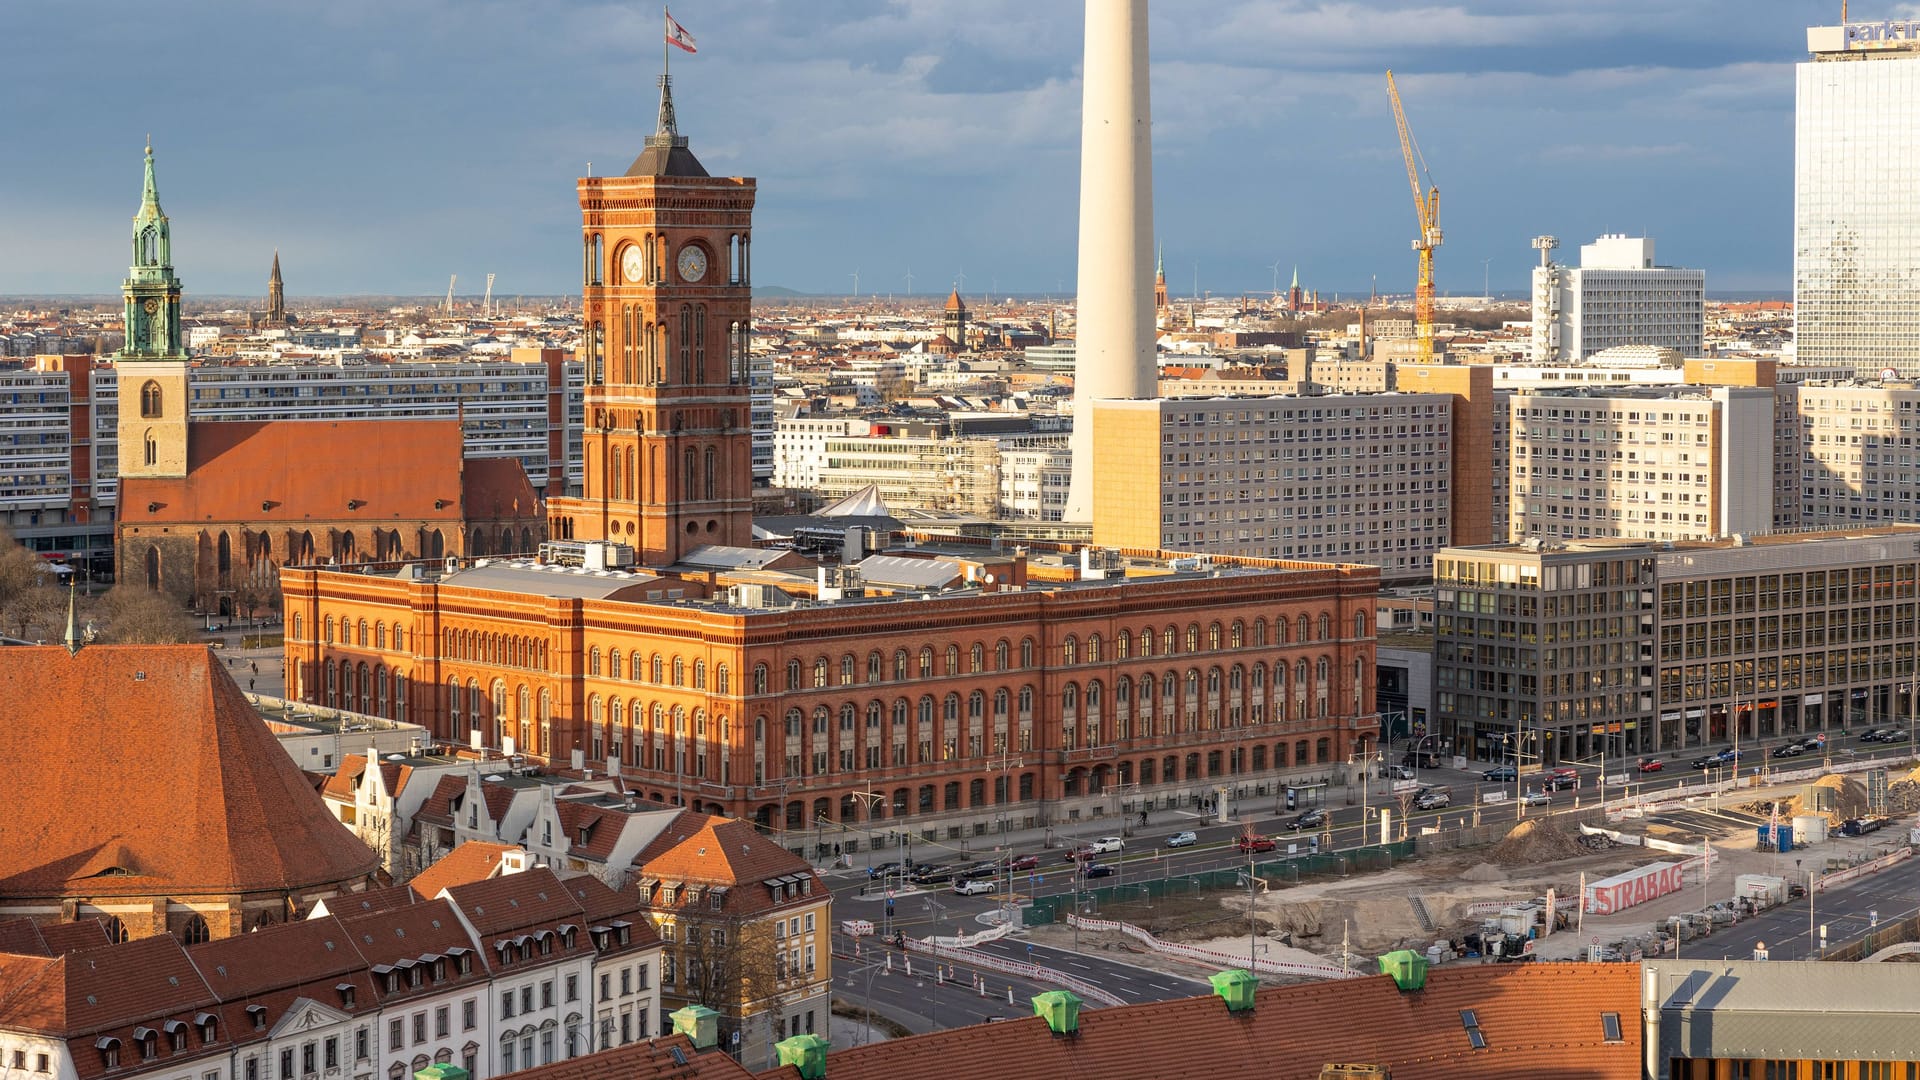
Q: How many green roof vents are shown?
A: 6